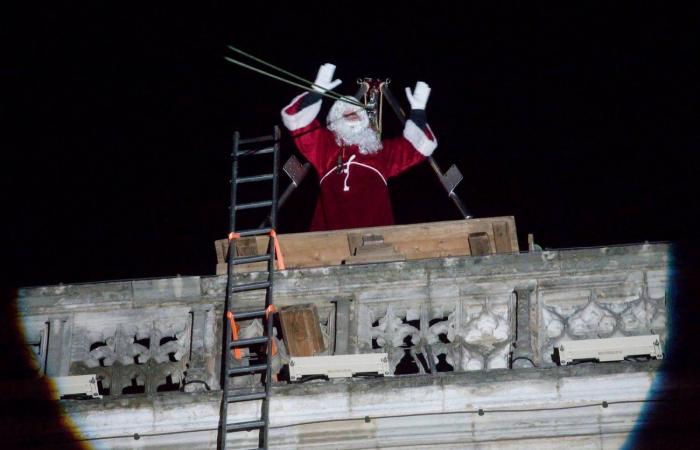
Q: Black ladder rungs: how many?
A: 12